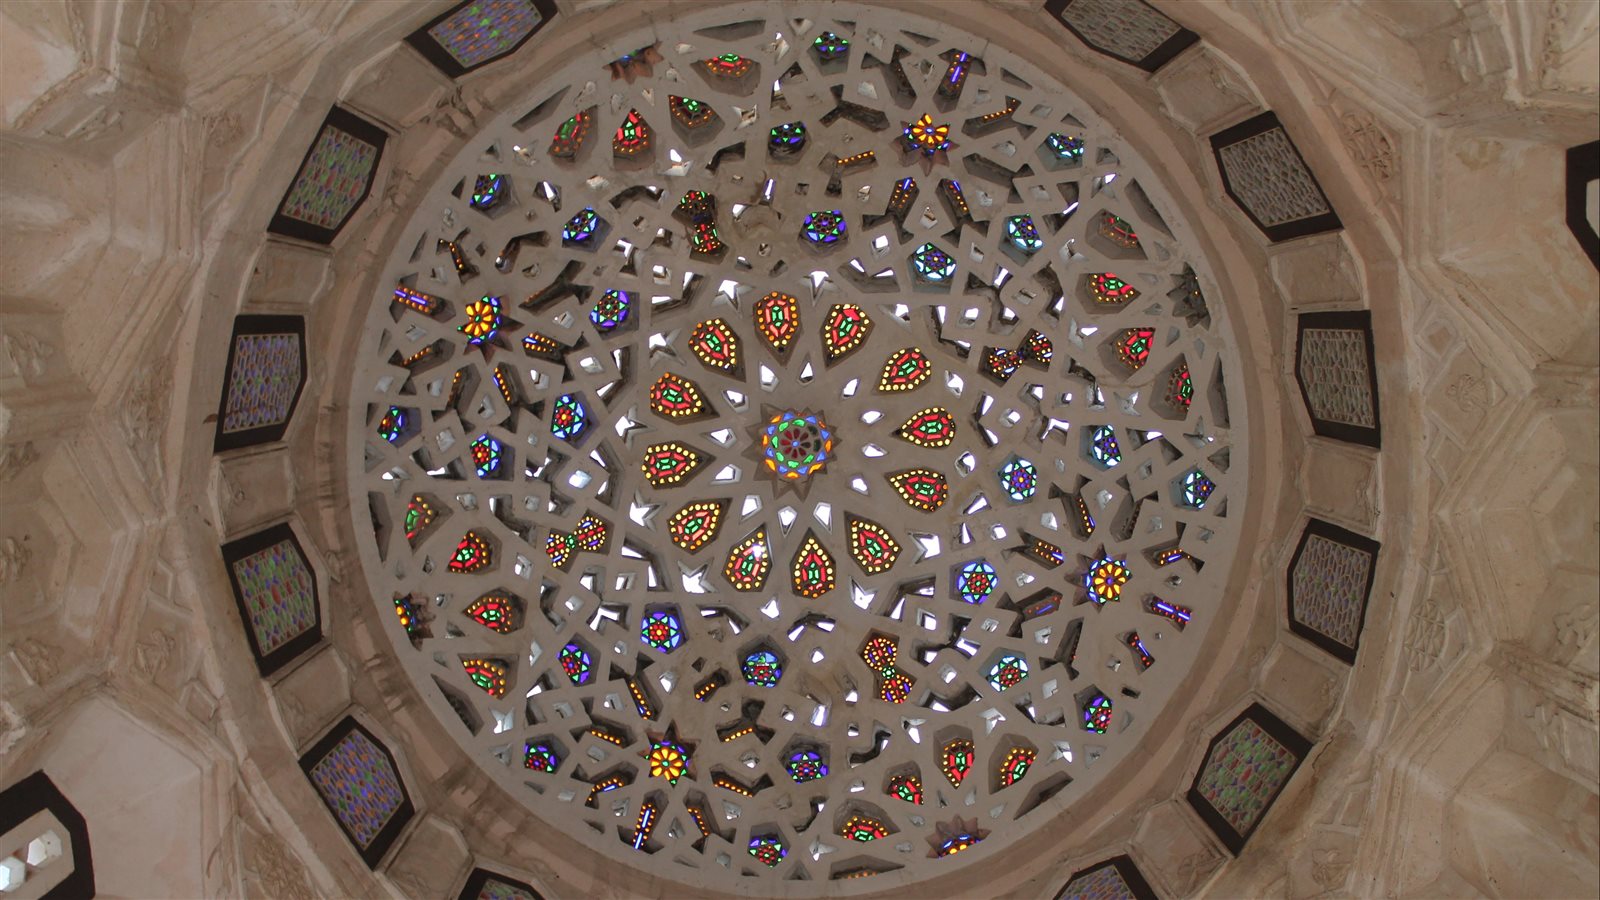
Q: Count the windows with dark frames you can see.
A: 14